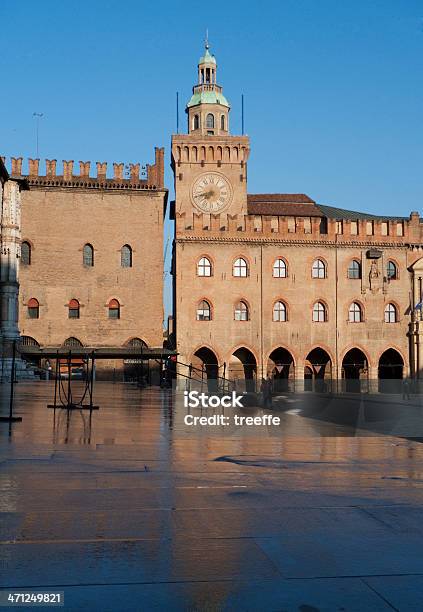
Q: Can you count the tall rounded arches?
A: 6